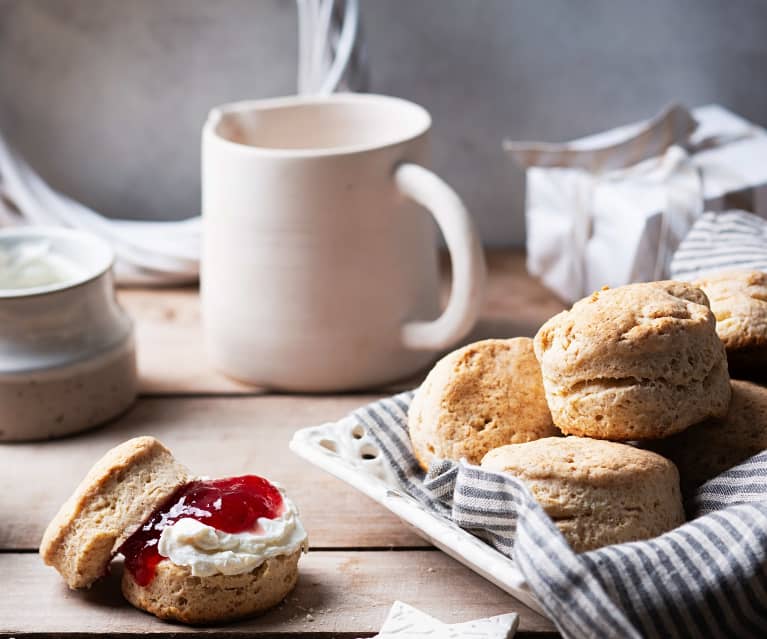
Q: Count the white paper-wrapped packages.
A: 2